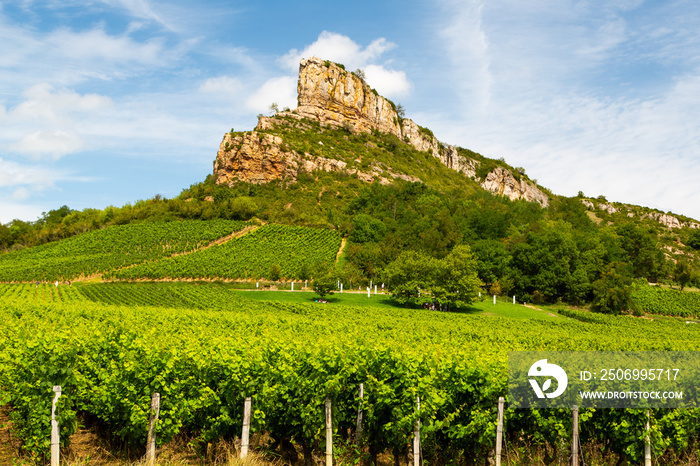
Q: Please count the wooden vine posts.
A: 9